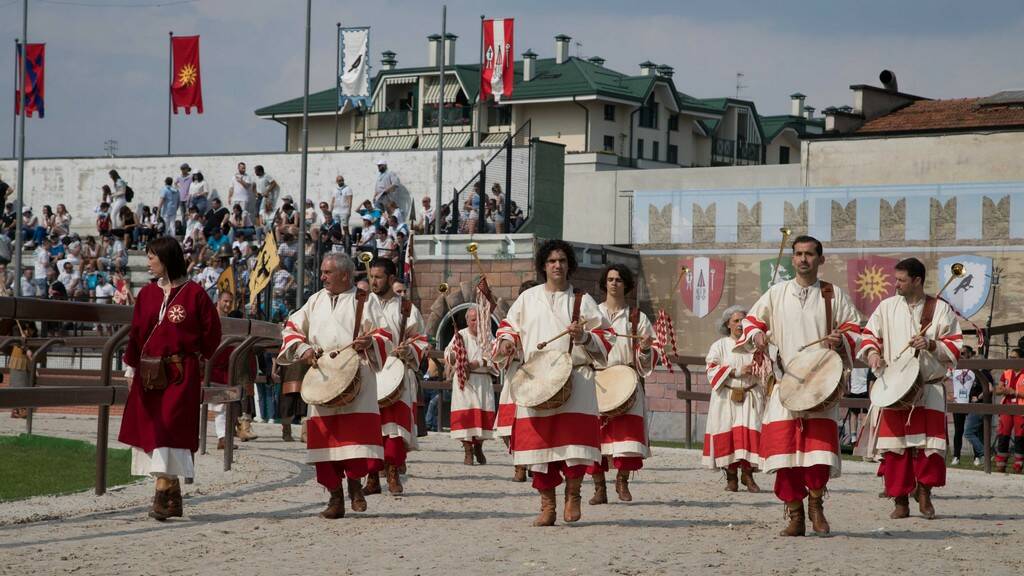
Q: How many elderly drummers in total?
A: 1